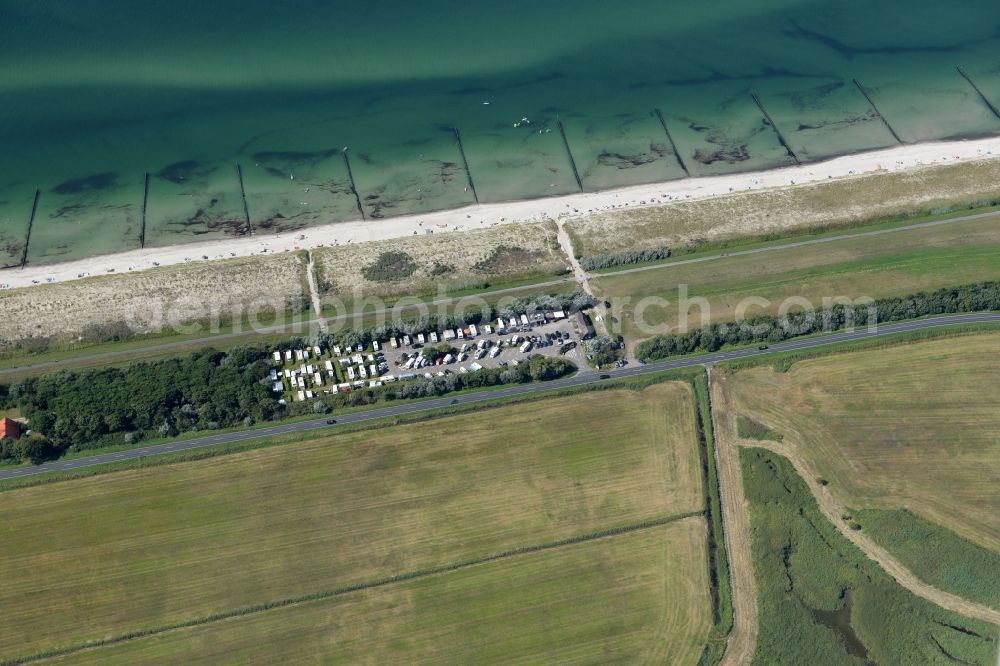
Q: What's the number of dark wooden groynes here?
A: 10